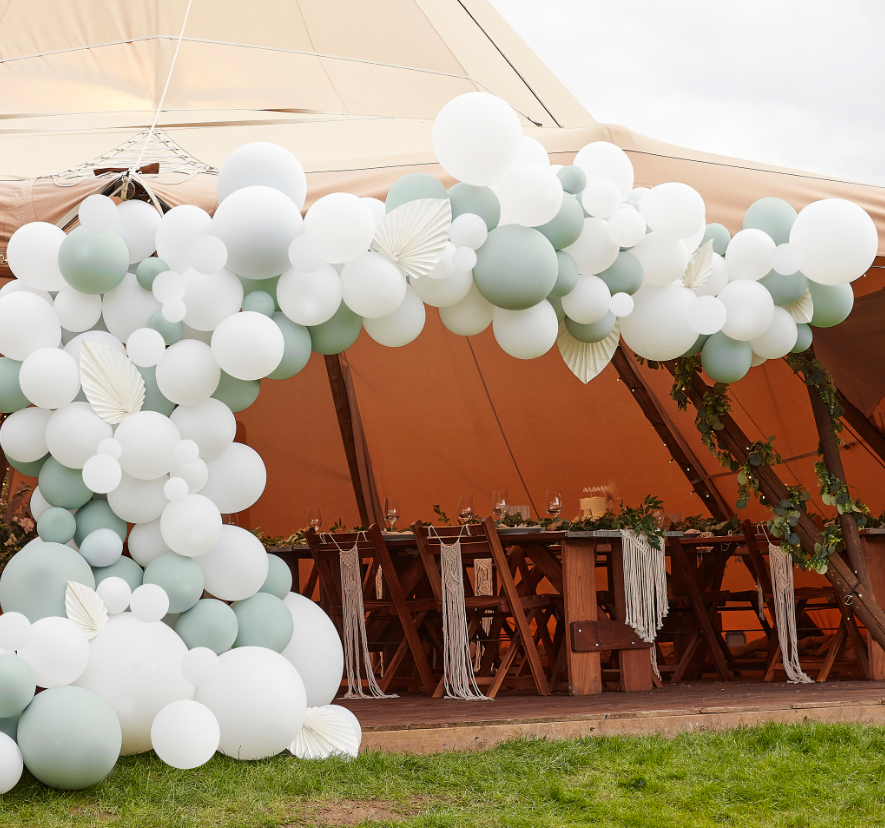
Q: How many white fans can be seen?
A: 7